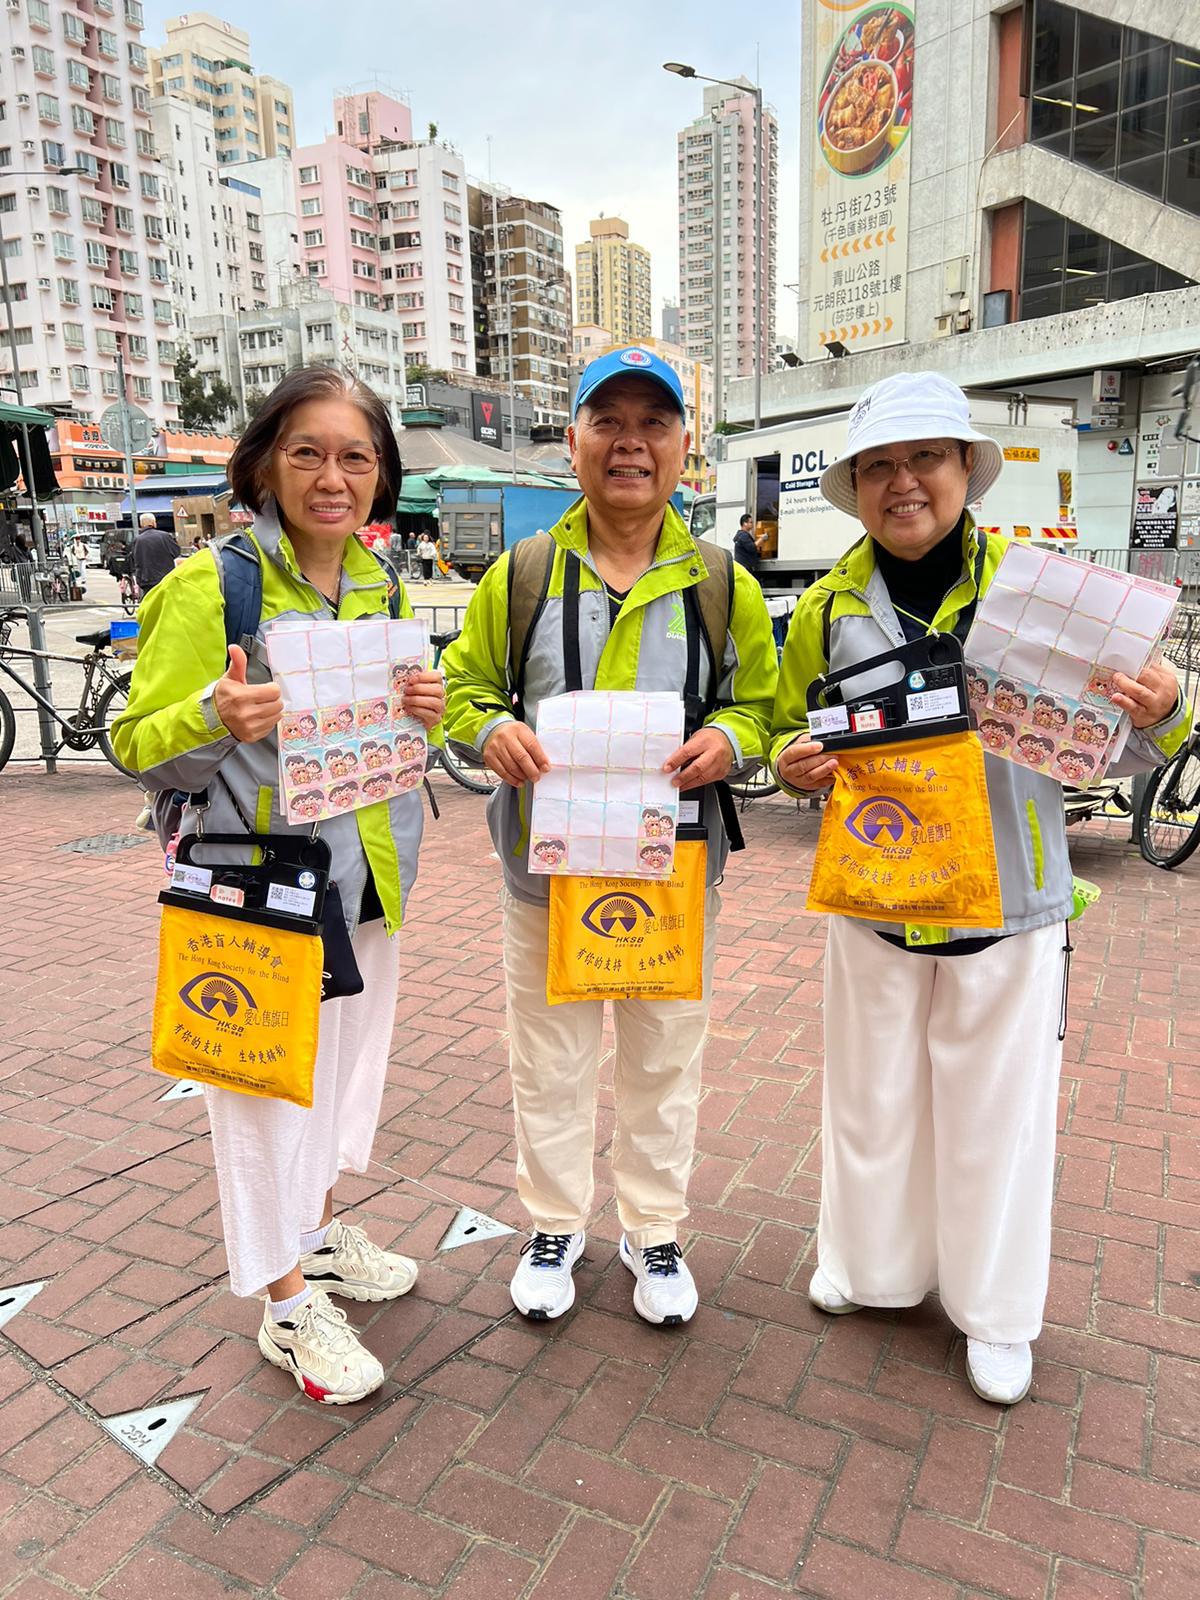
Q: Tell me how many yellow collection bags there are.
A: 3